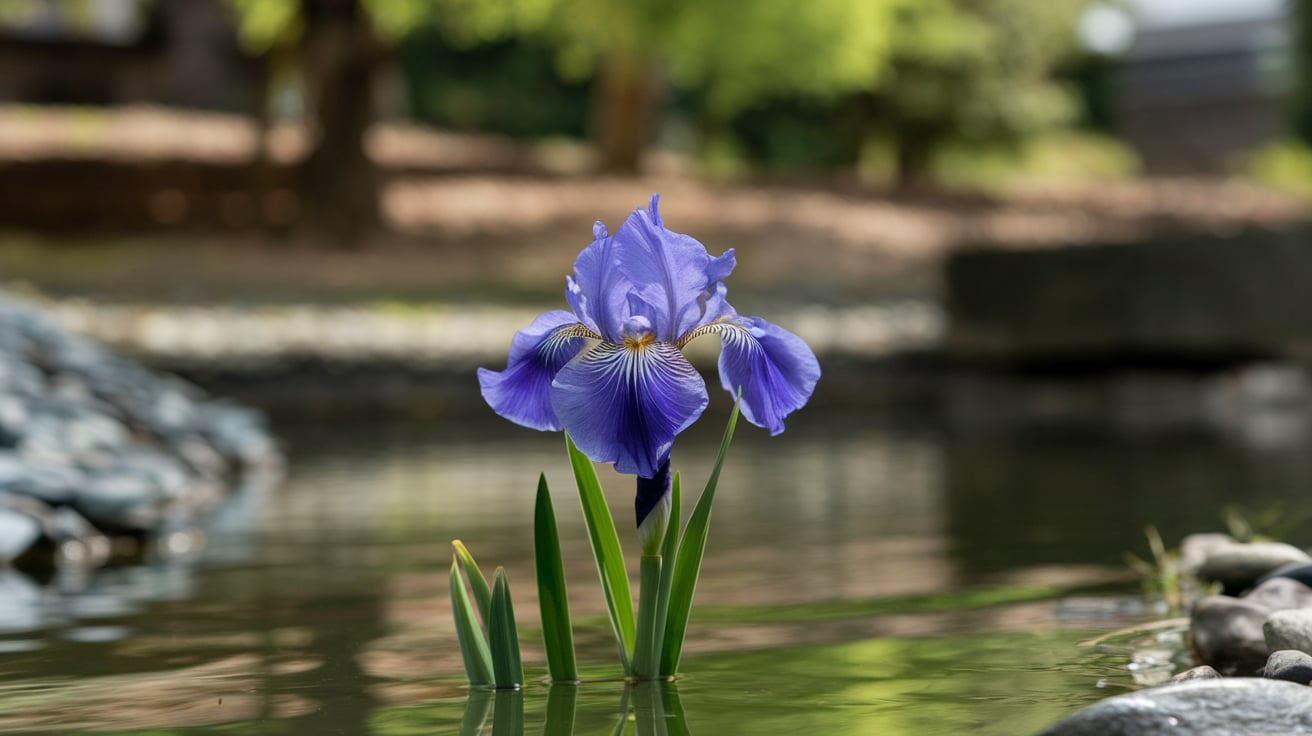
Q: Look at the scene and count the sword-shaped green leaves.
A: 7